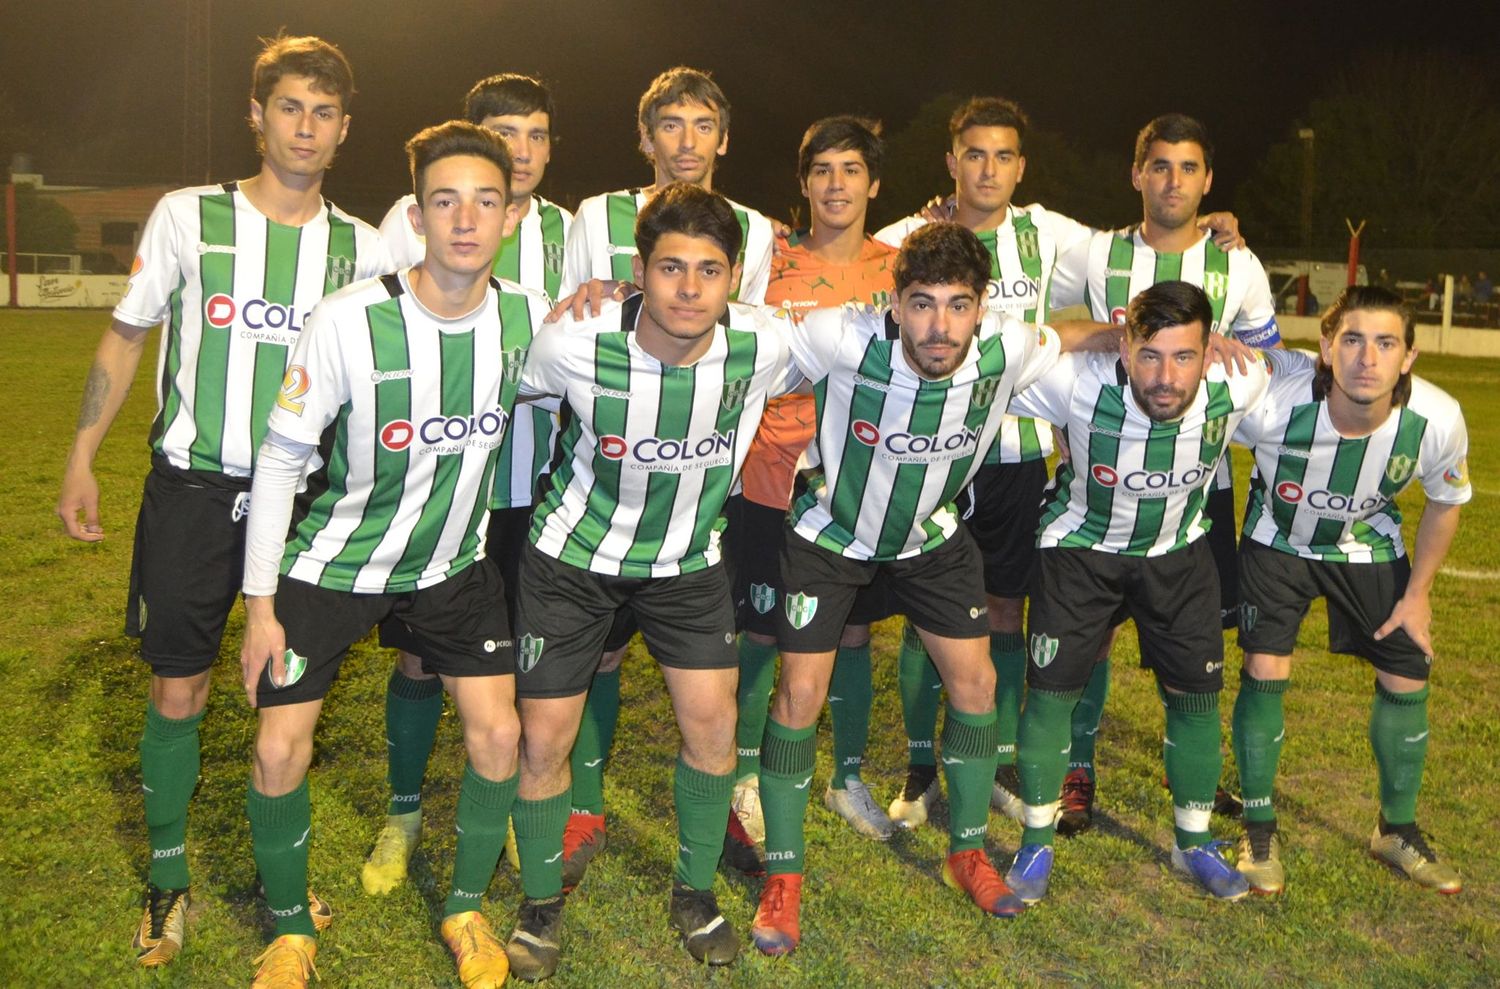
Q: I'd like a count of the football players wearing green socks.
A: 11